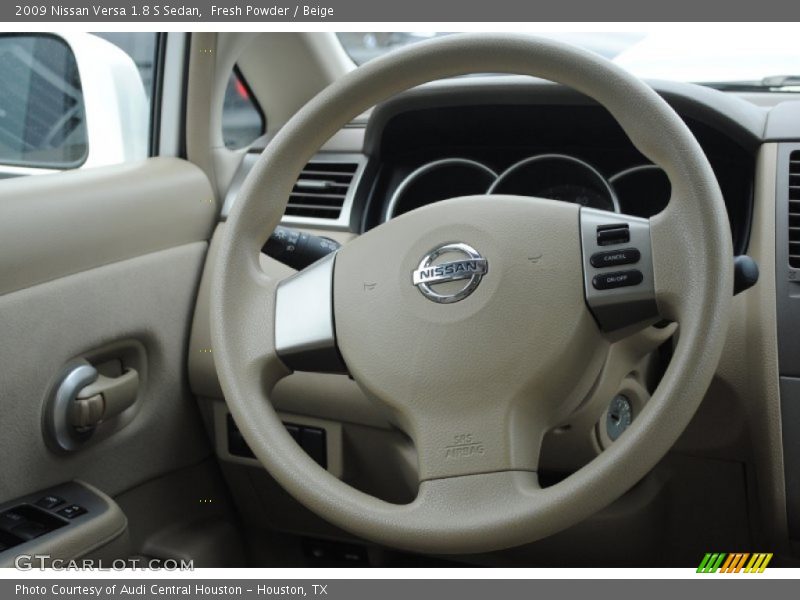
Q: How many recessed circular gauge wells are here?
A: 3